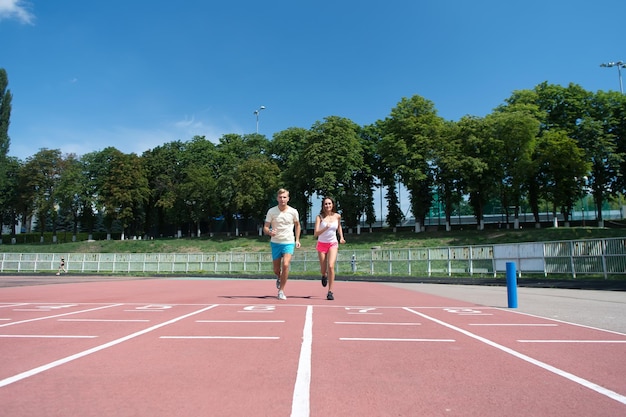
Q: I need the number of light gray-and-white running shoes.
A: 2